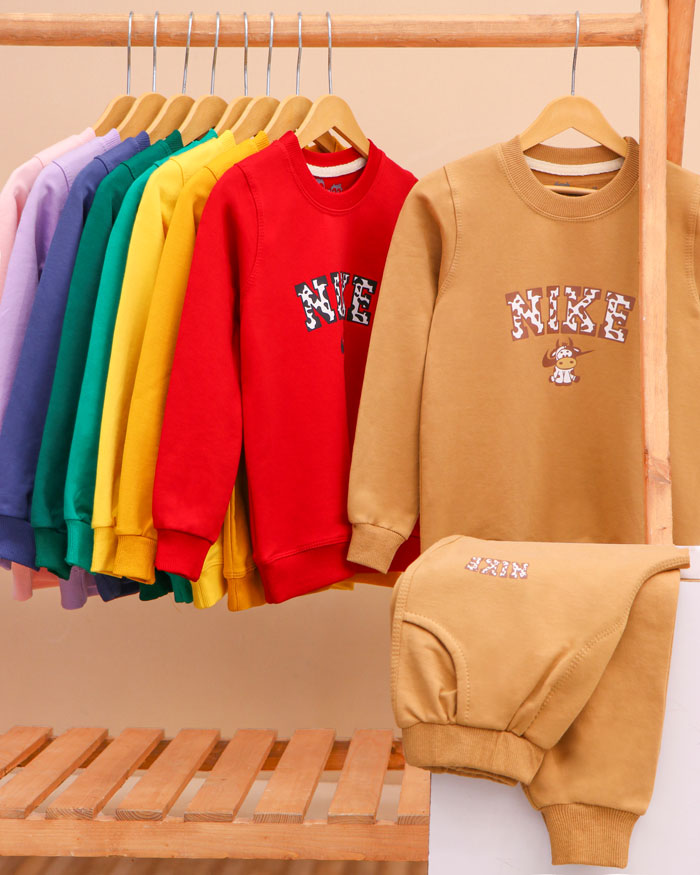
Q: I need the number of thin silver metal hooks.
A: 9